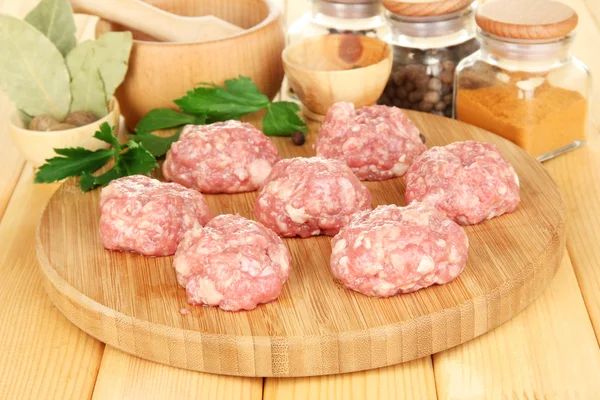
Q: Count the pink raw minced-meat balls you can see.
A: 7